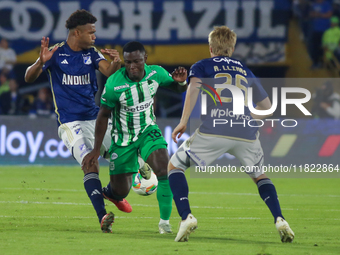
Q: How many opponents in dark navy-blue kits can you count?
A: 2